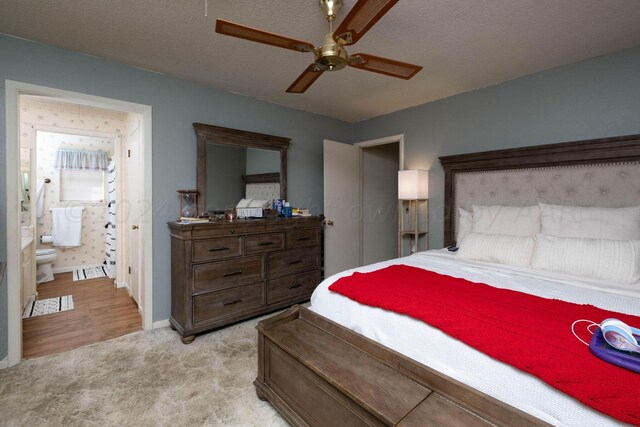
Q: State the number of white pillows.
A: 5